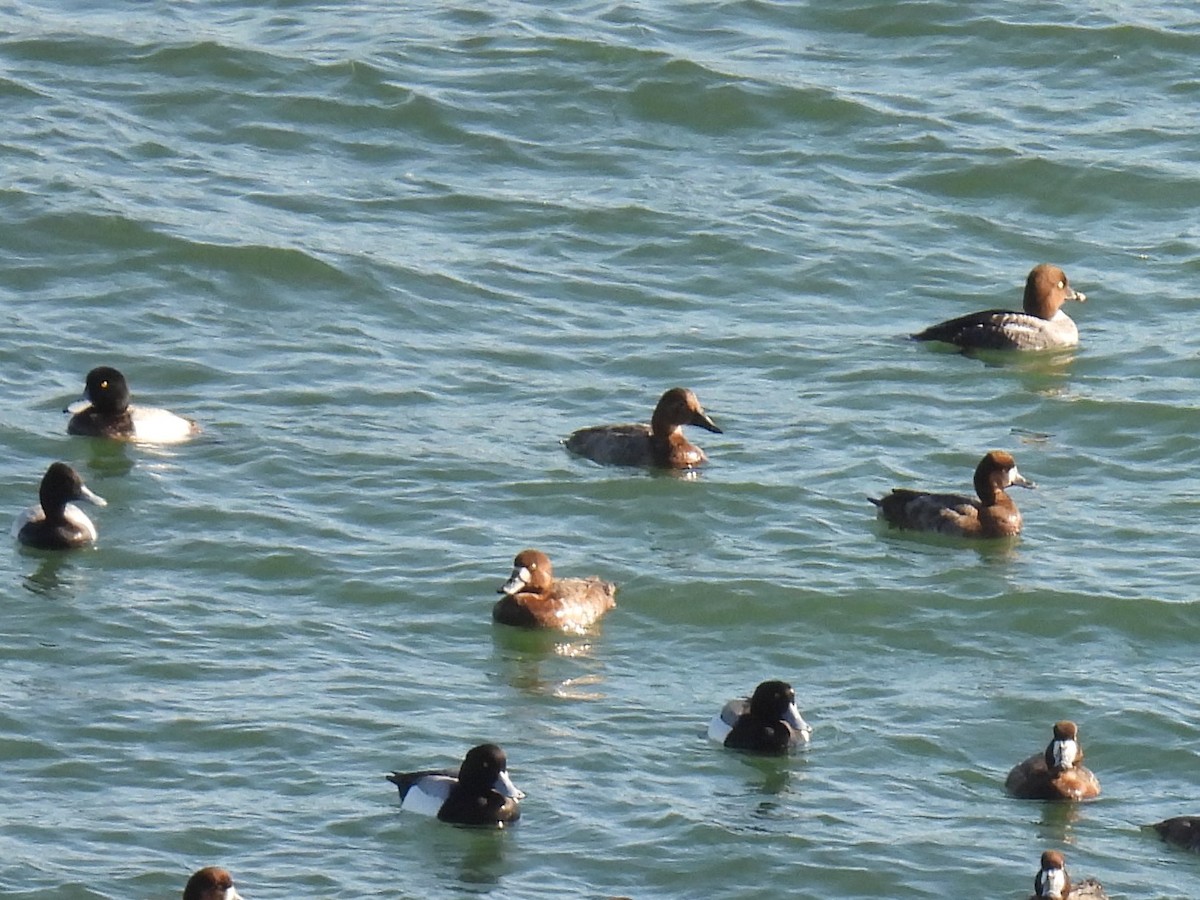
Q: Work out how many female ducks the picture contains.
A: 7